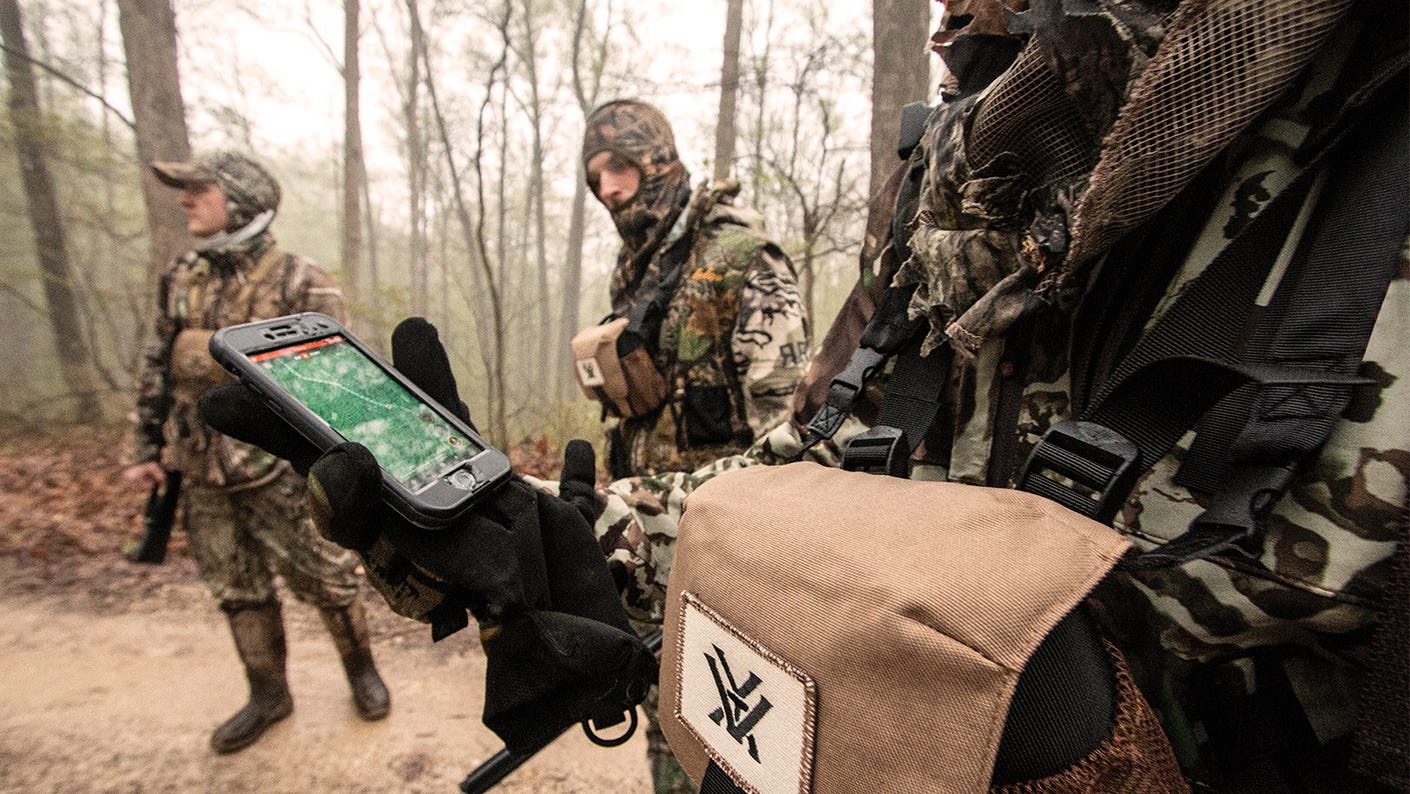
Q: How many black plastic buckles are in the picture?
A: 4